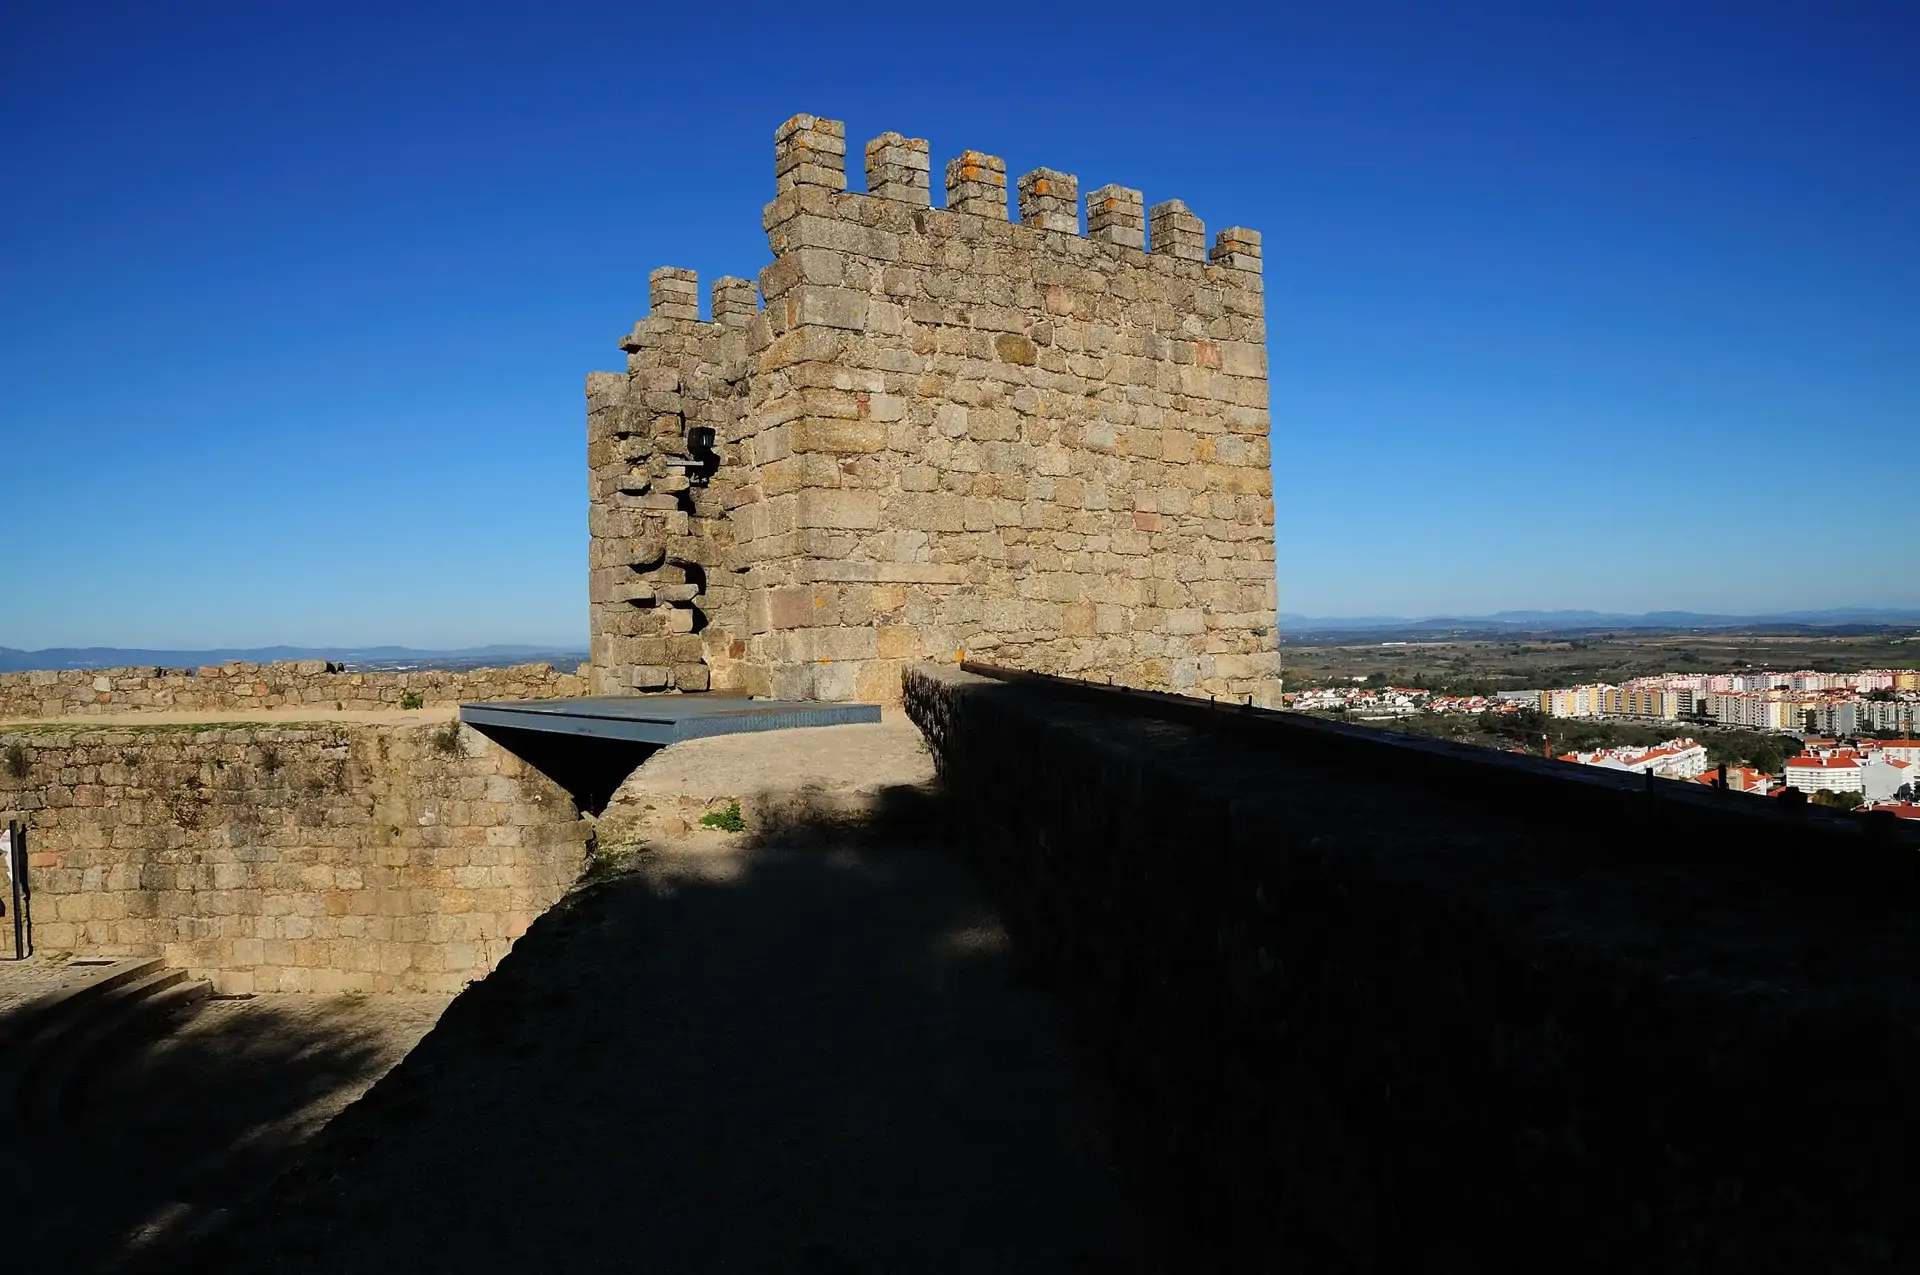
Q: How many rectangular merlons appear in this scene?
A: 9